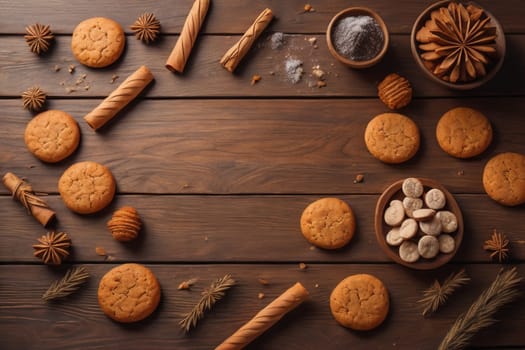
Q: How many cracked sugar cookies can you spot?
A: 9